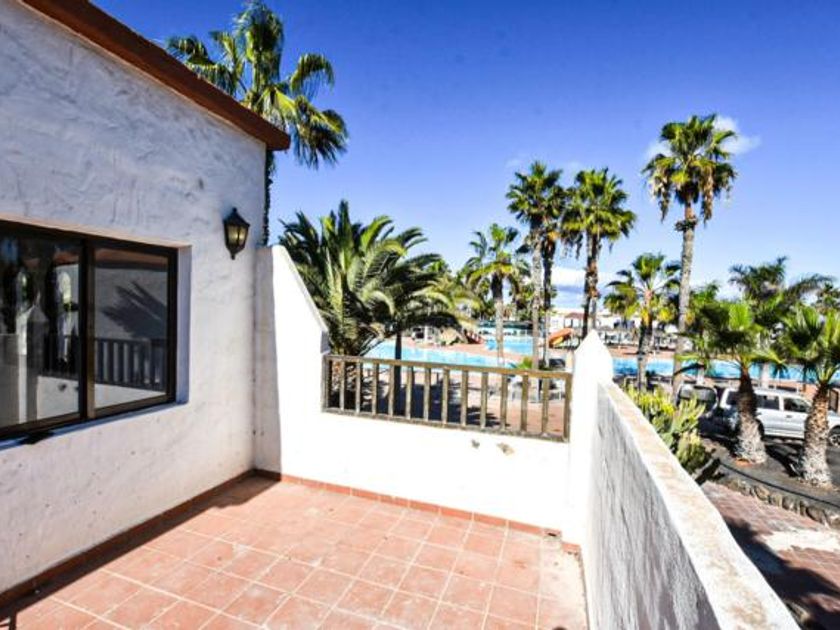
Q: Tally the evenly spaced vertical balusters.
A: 12